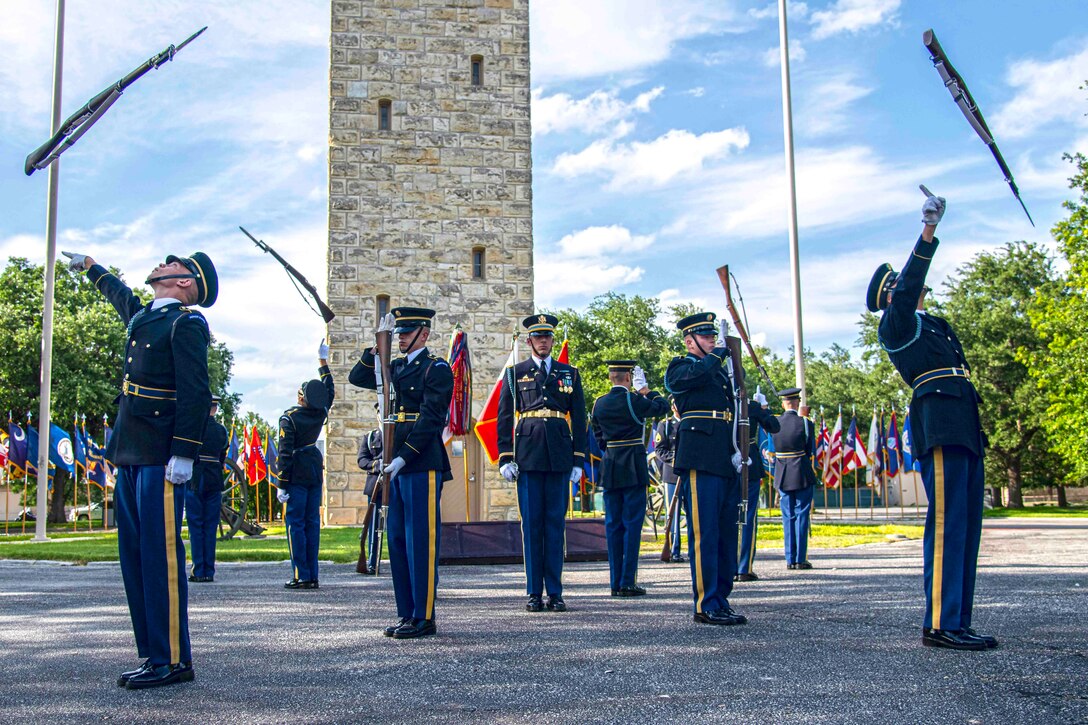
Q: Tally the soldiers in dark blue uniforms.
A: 12